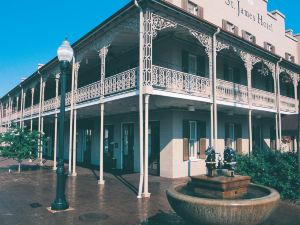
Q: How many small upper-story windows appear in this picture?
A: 5